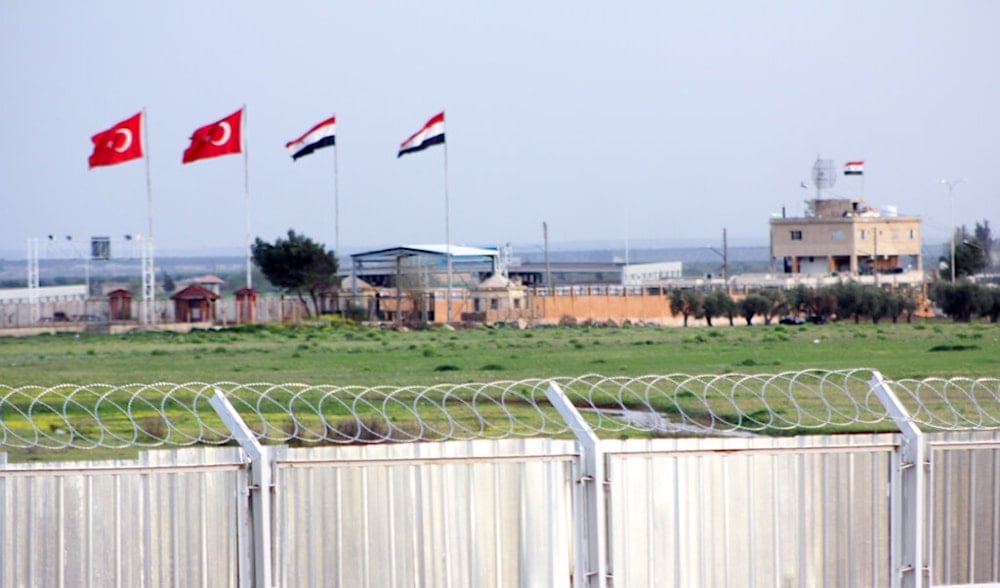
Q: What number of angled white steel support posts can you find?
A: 3